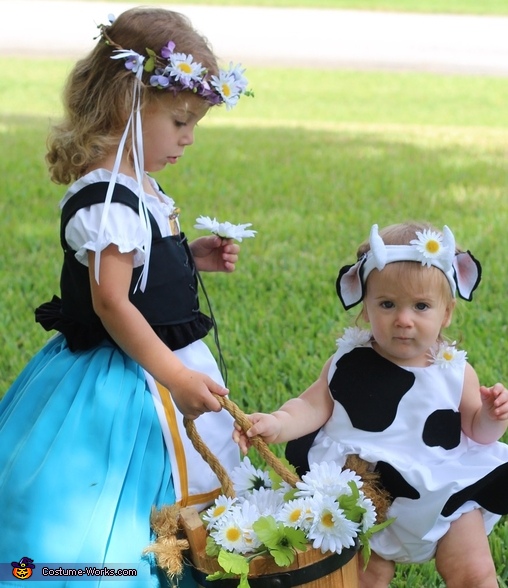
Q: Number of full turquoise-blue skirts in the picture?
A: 1